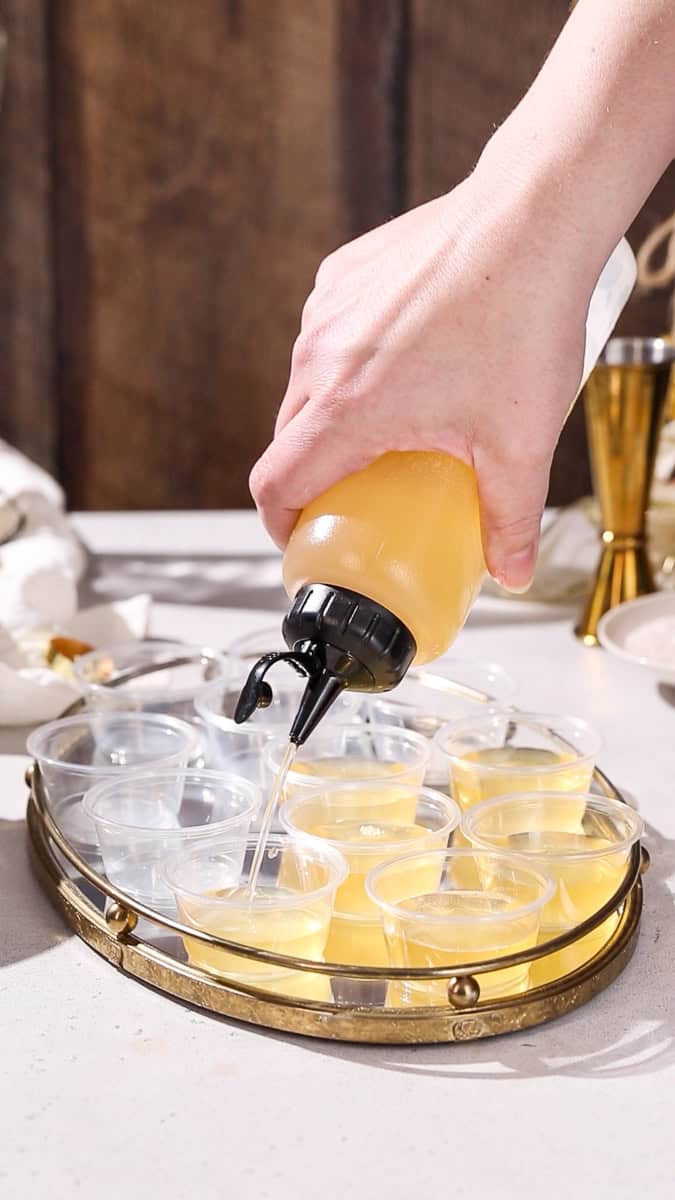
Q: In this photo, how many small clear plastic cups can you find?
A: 12